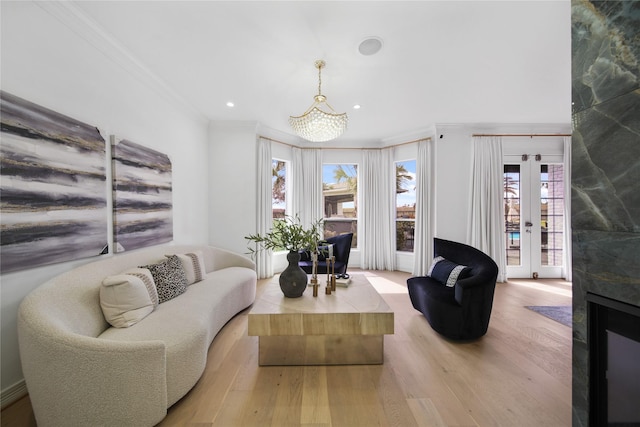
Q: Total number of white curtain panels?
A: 6